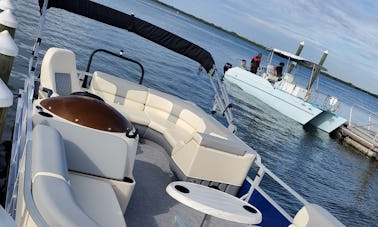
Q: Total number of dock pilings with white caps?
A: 6